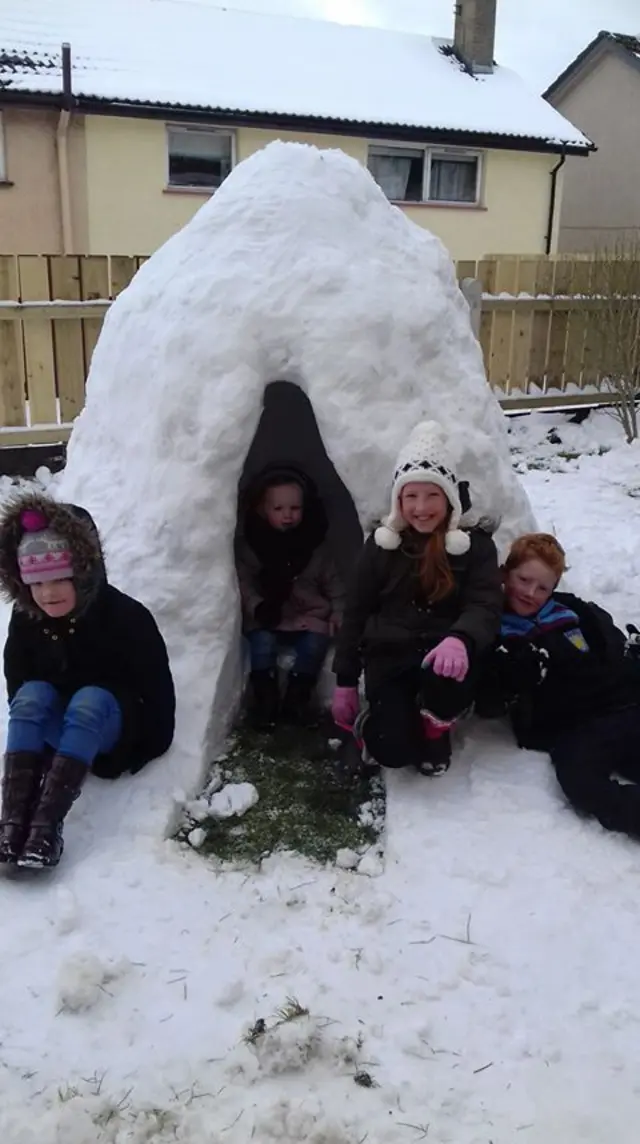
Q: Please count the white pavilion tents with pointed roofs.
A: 0